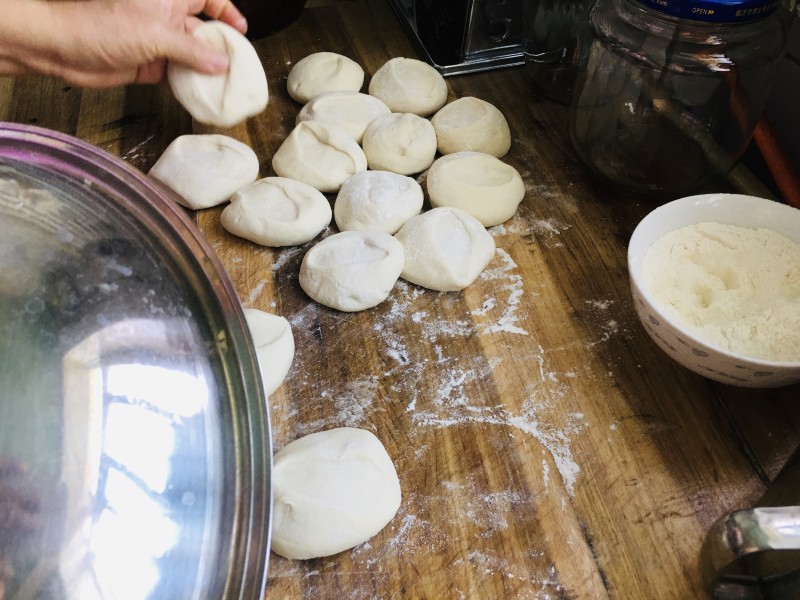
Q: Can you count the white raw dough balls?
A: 15